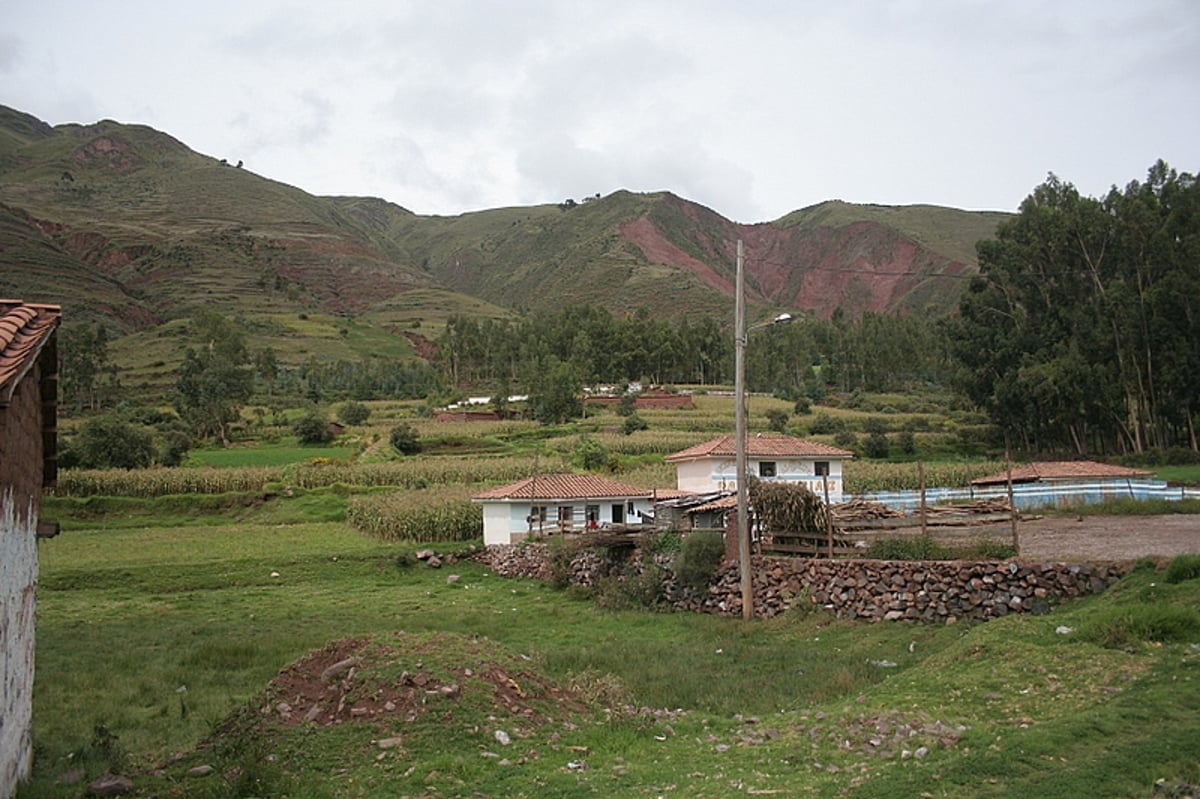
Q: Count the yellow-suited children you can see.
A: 0